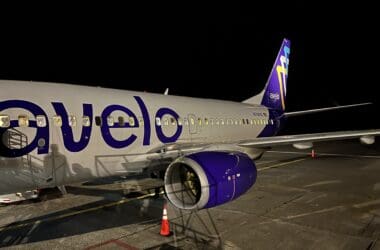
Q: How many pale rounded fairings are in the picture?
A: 2